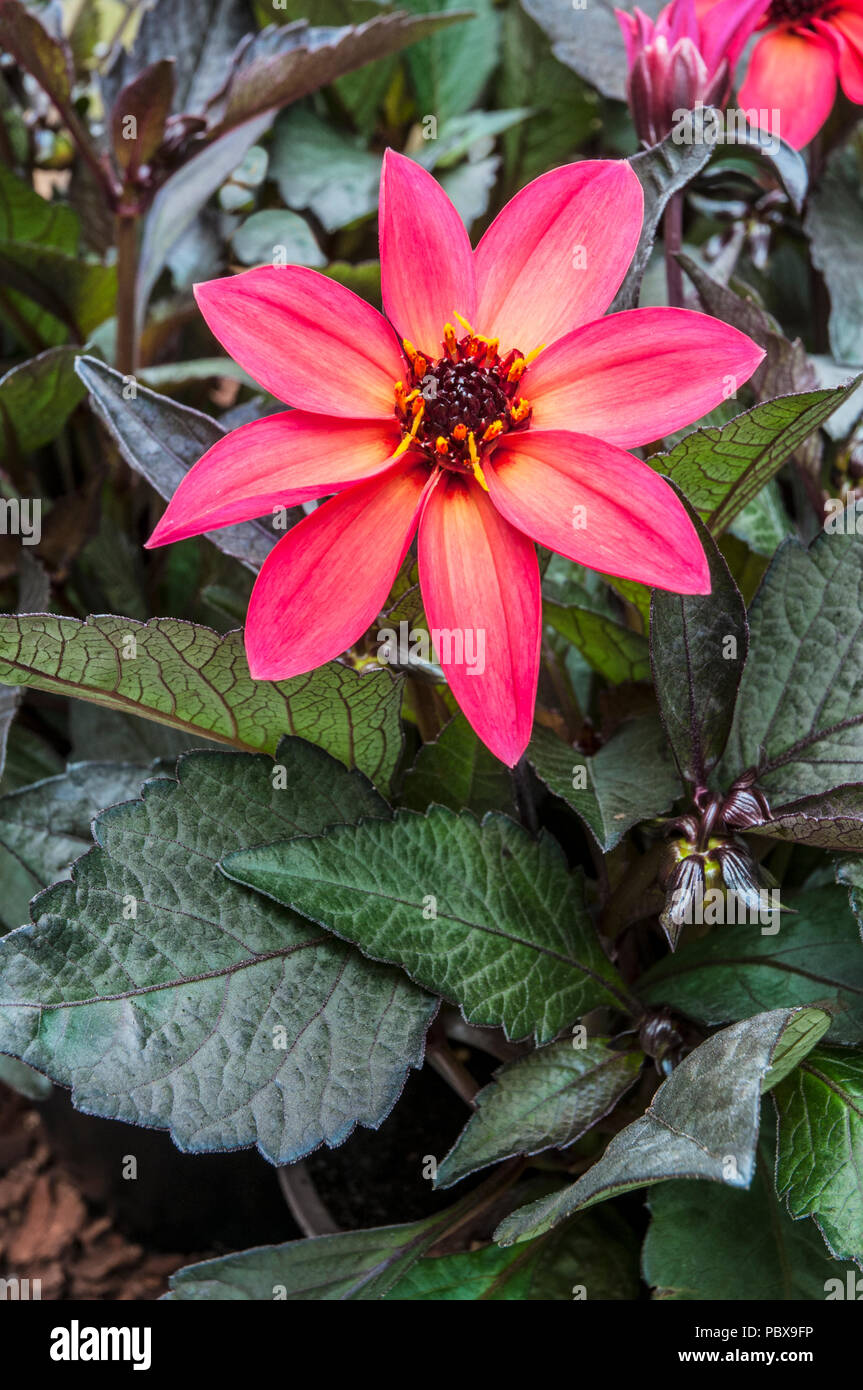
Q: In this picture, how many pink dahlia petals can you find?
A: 8